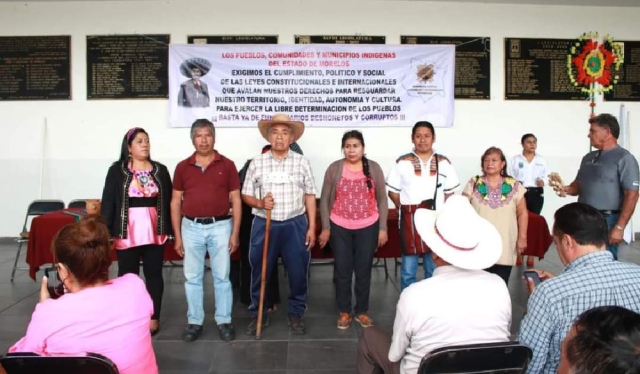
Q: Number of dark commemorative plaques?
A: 7